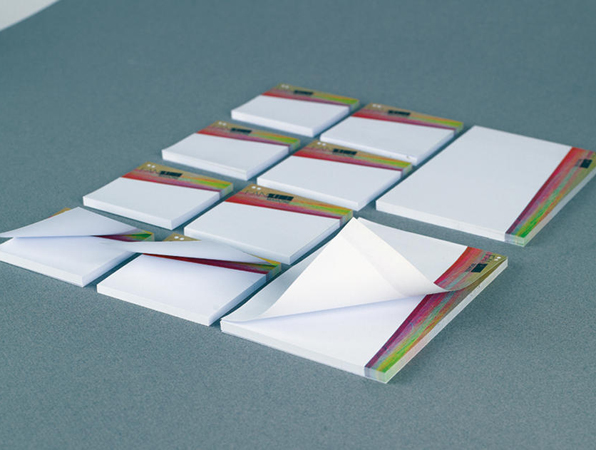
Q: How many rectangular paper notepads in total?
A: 10